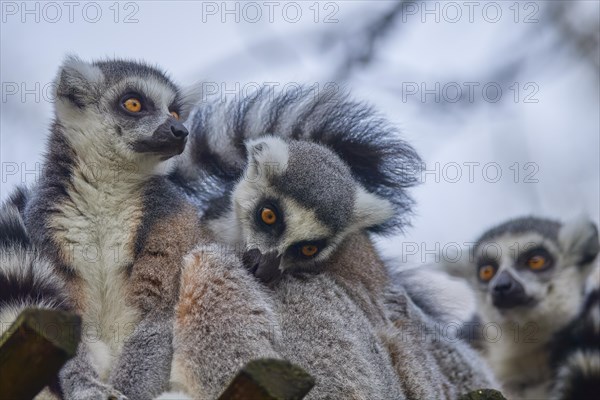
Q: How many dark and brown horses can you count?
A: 0